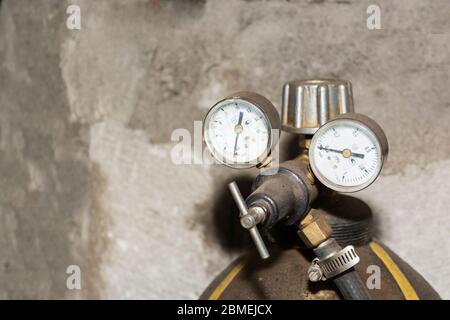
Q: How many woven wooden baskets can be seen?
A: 0